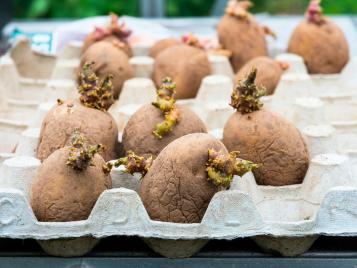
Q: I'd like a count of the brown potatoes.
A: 12